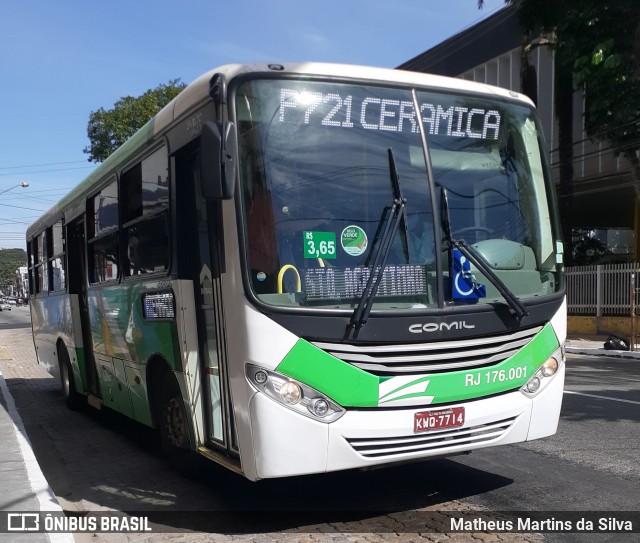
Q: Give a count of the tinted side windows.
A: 5